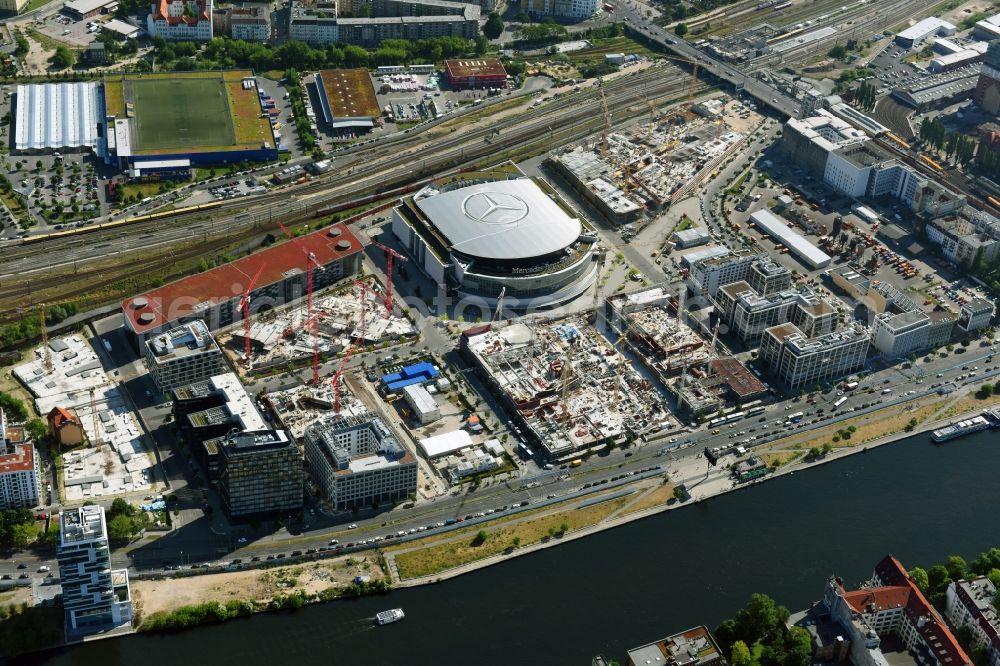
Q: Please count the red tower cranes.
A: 6